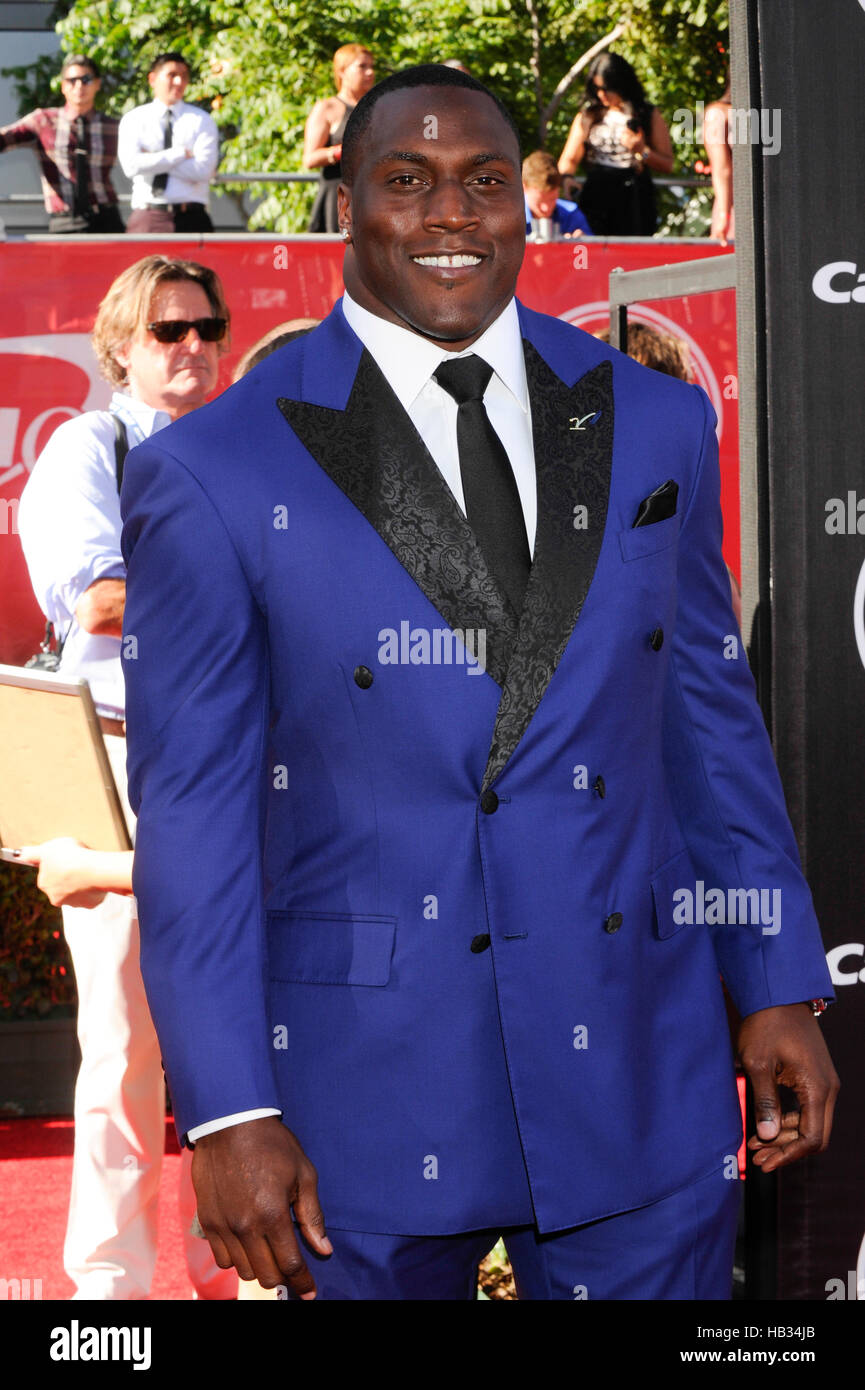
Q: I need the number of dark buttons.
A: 6